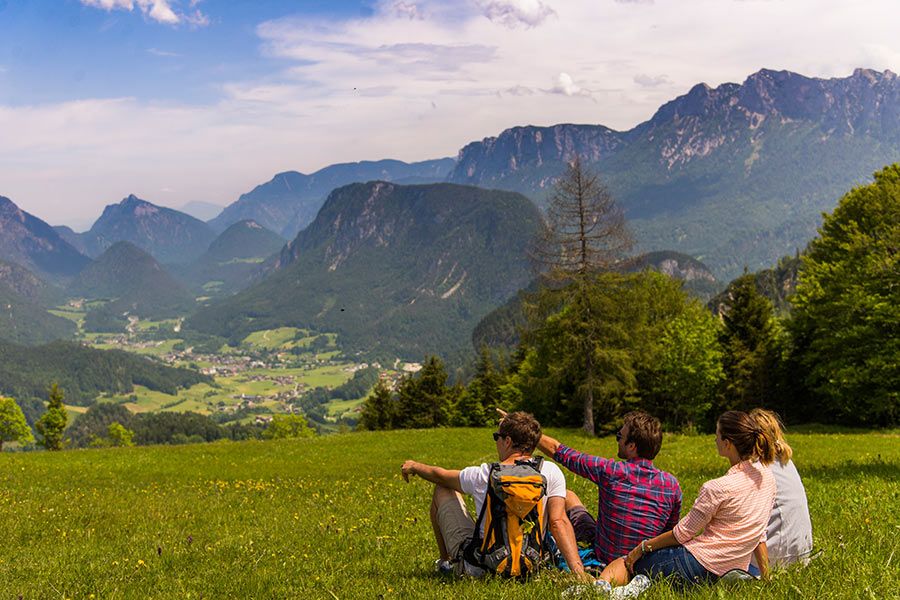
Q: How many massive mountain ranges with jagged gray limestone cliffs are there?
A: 1